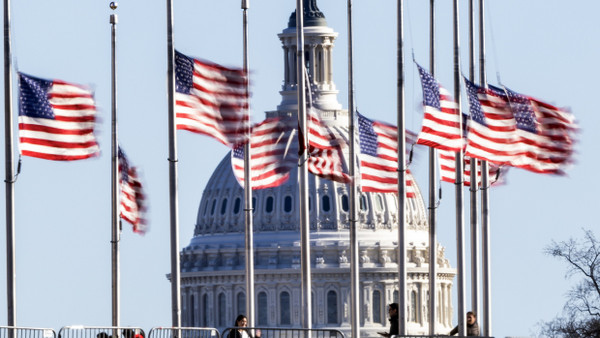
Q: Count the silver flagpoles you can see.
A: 11